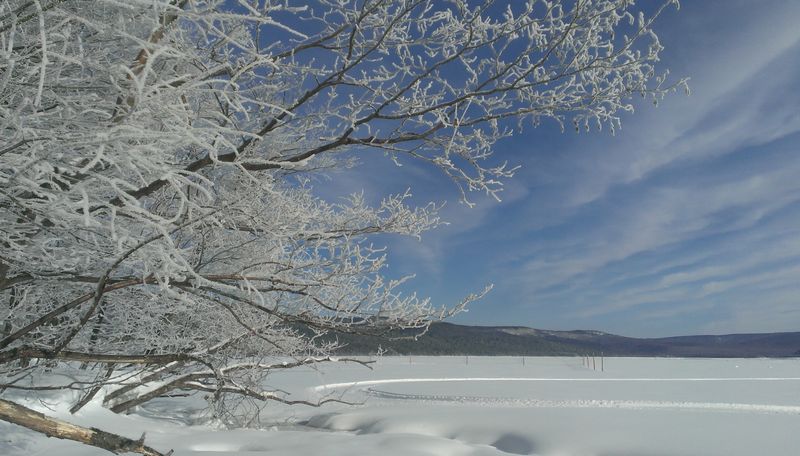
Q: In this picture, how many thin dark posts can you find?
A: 7